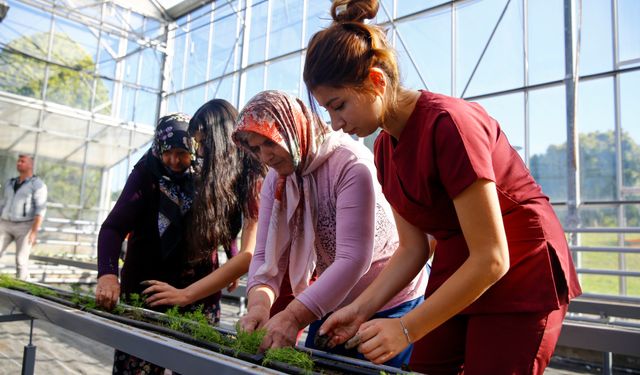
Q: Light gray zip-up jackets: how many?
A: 1